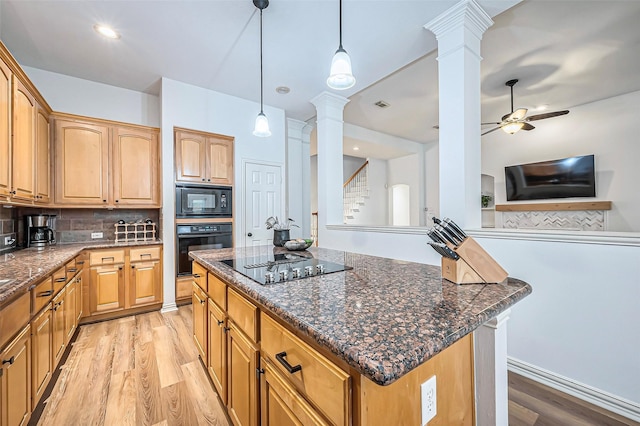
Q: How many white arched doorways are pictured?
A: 1